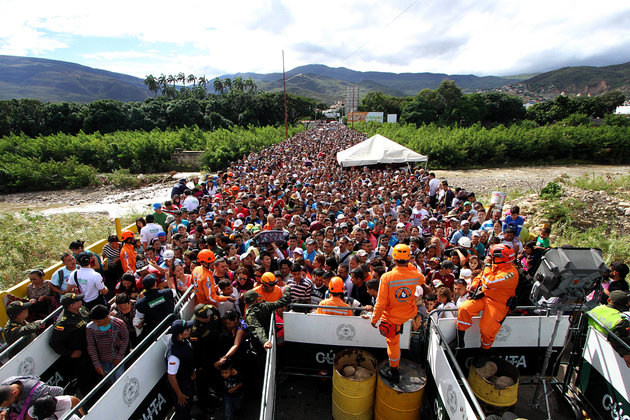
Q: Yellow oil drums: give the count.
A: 3